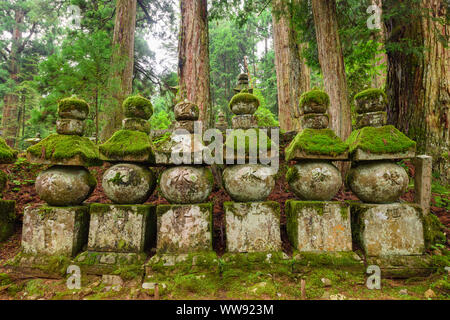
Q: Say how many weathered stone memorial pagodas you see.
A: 6